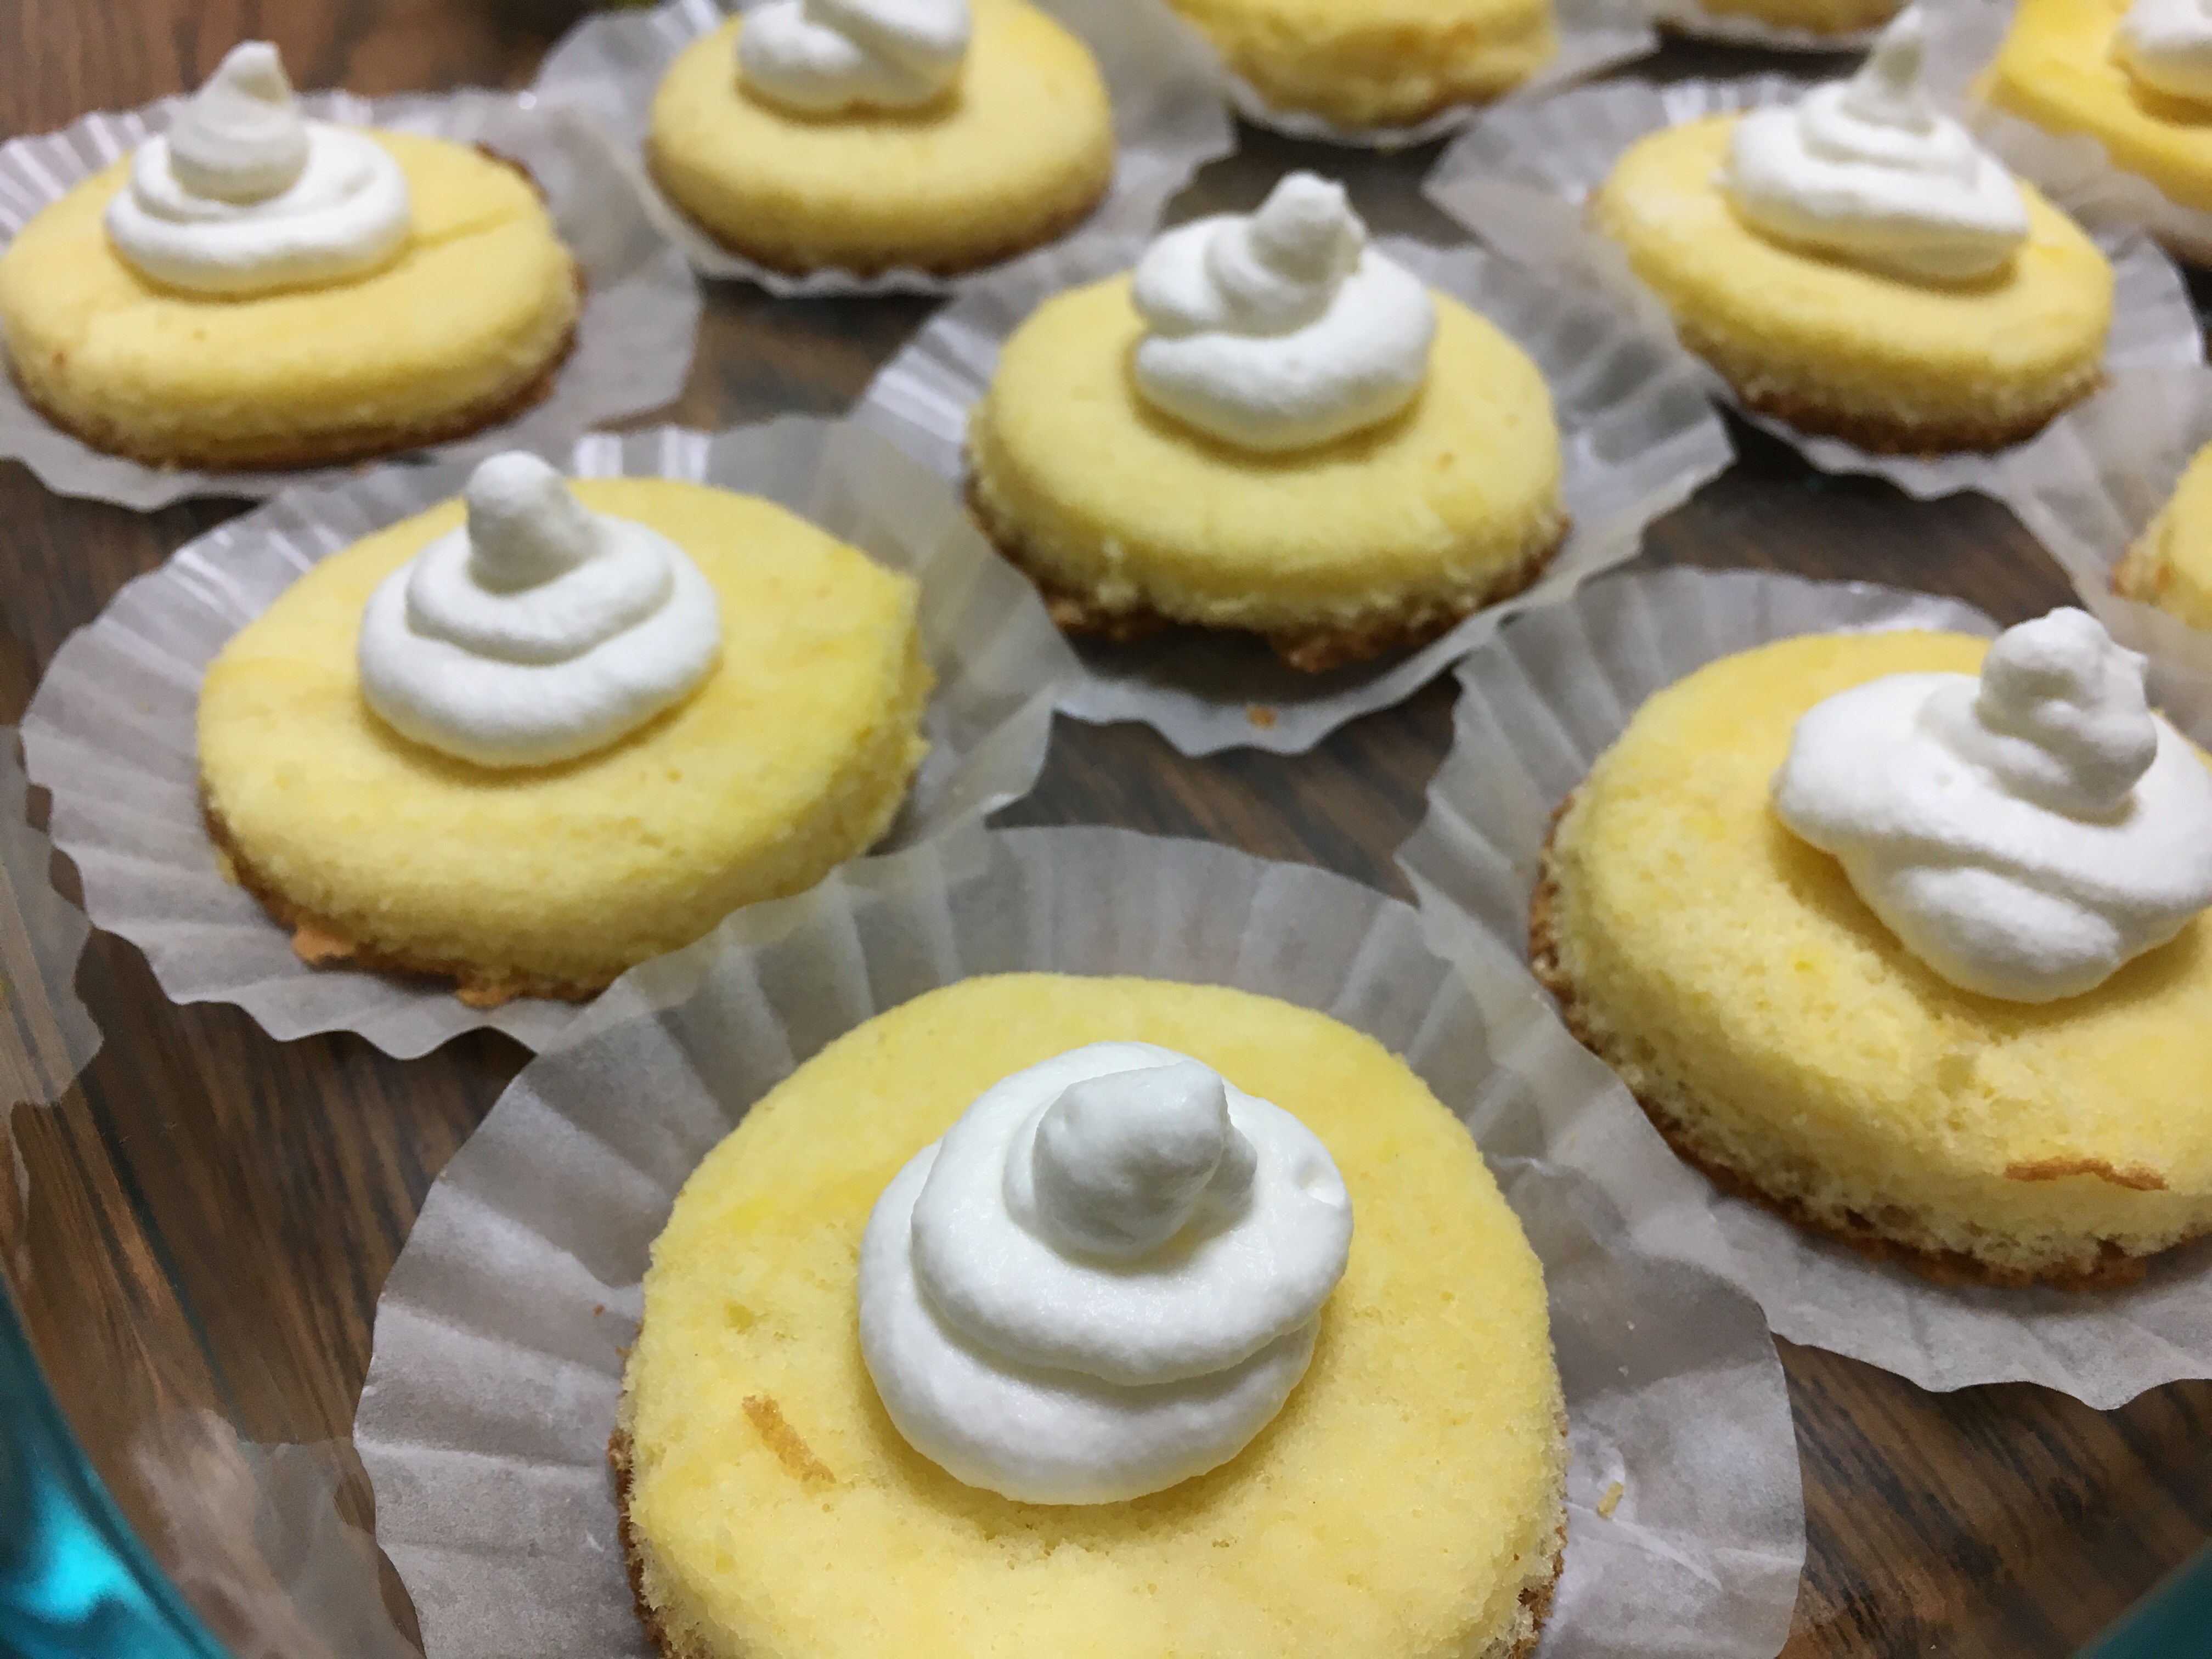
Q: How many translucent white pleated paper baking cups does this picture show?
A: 11